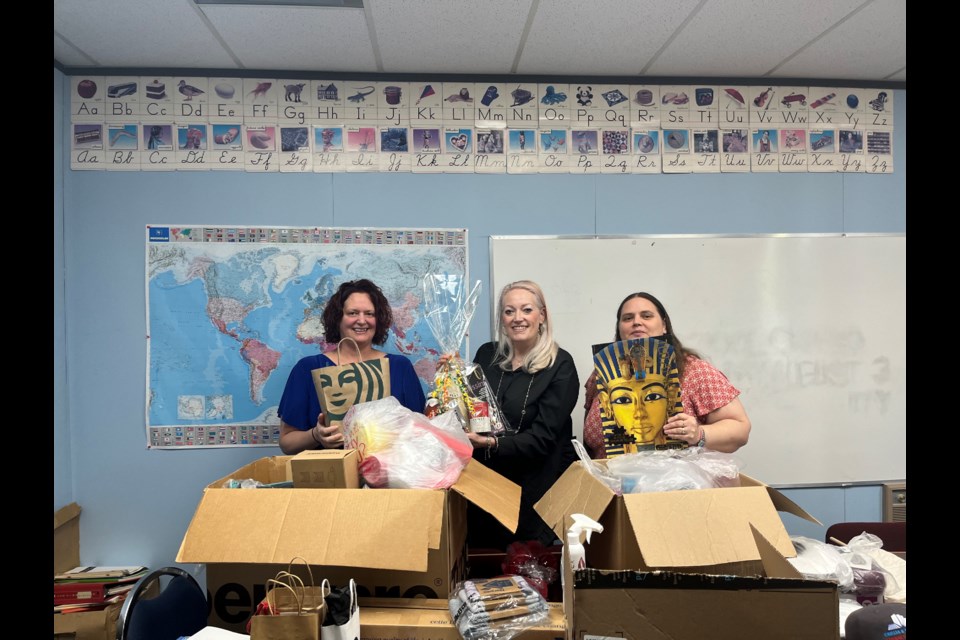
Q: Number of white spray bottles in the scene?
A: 1